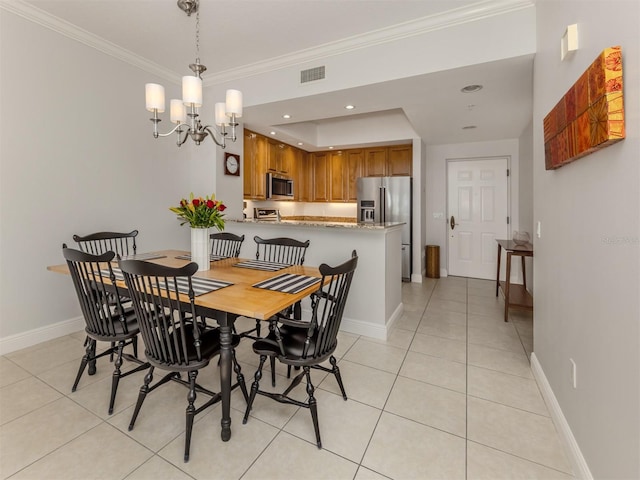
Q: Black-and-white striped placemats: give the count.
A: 6